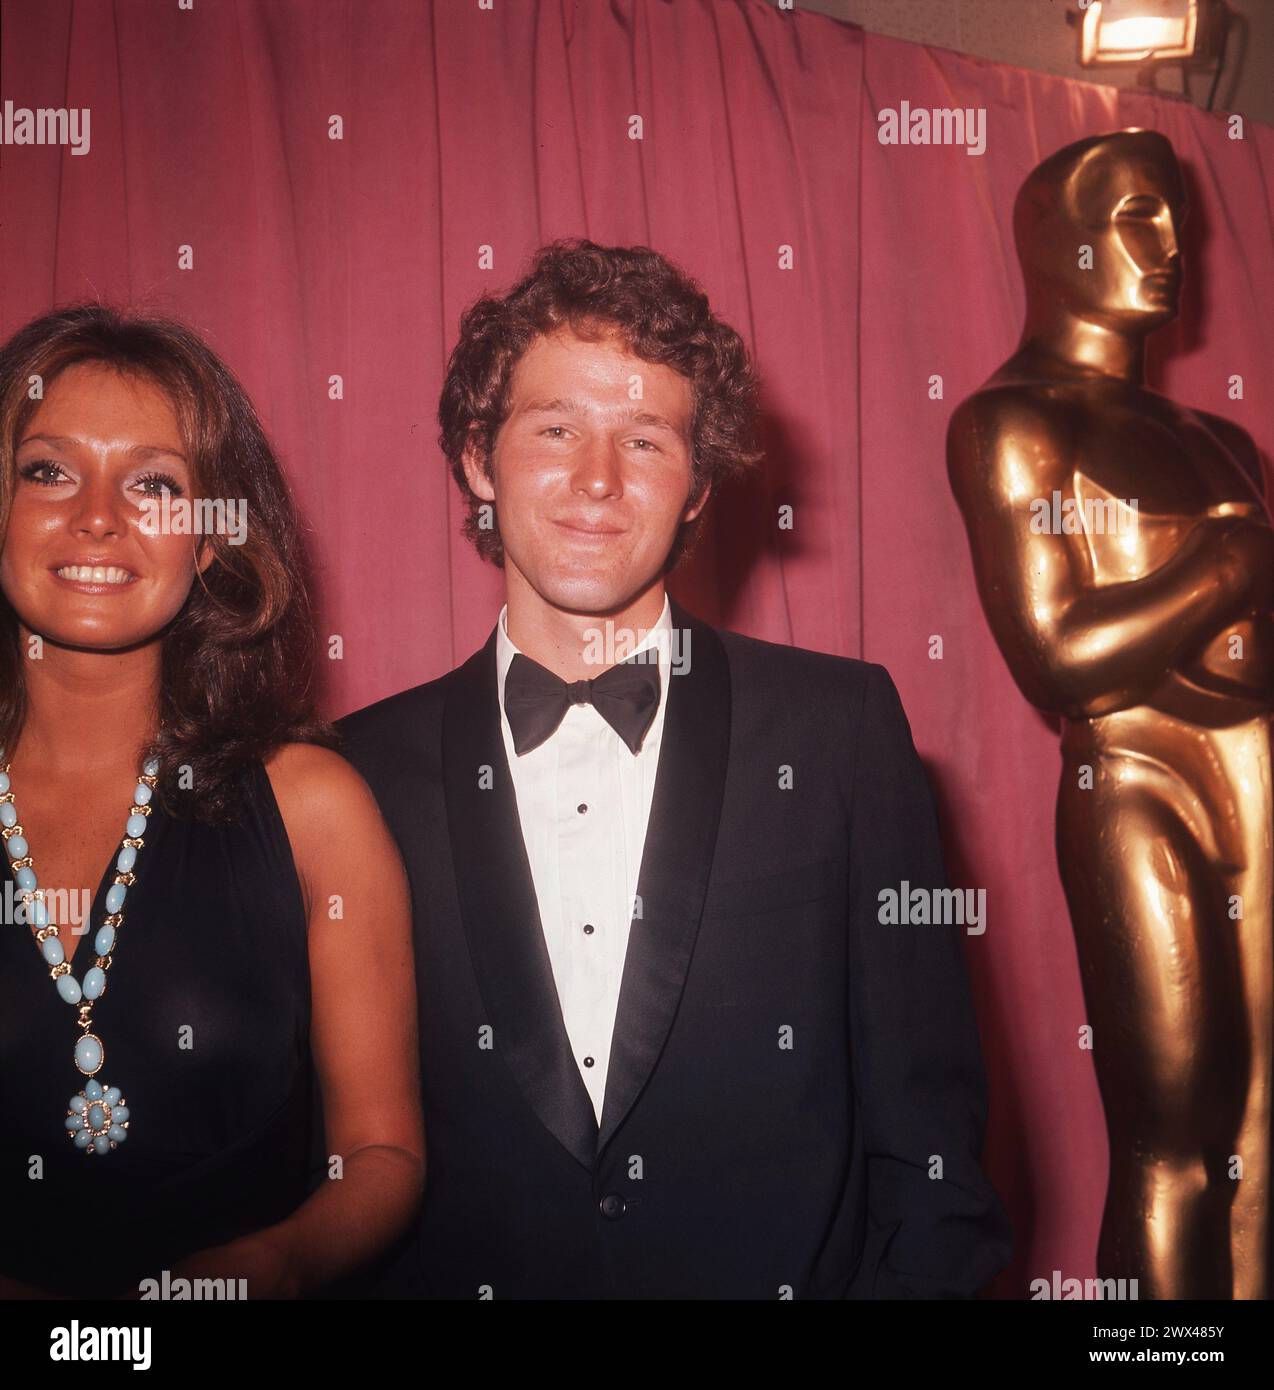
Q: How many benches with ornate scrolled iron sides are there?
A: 0